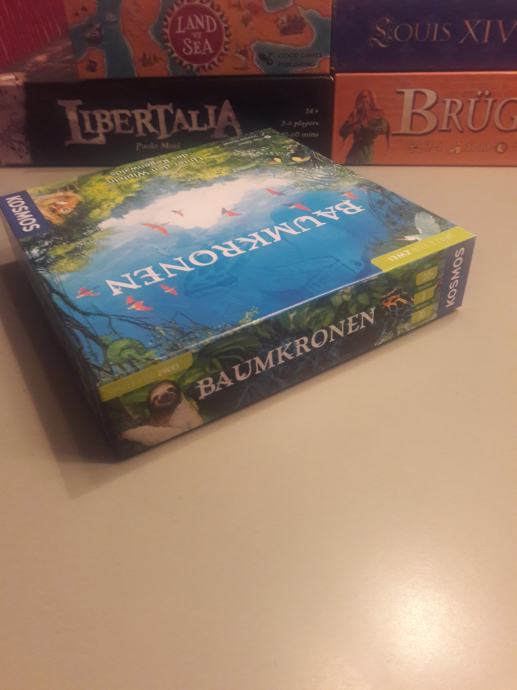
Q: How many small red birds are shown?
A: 9